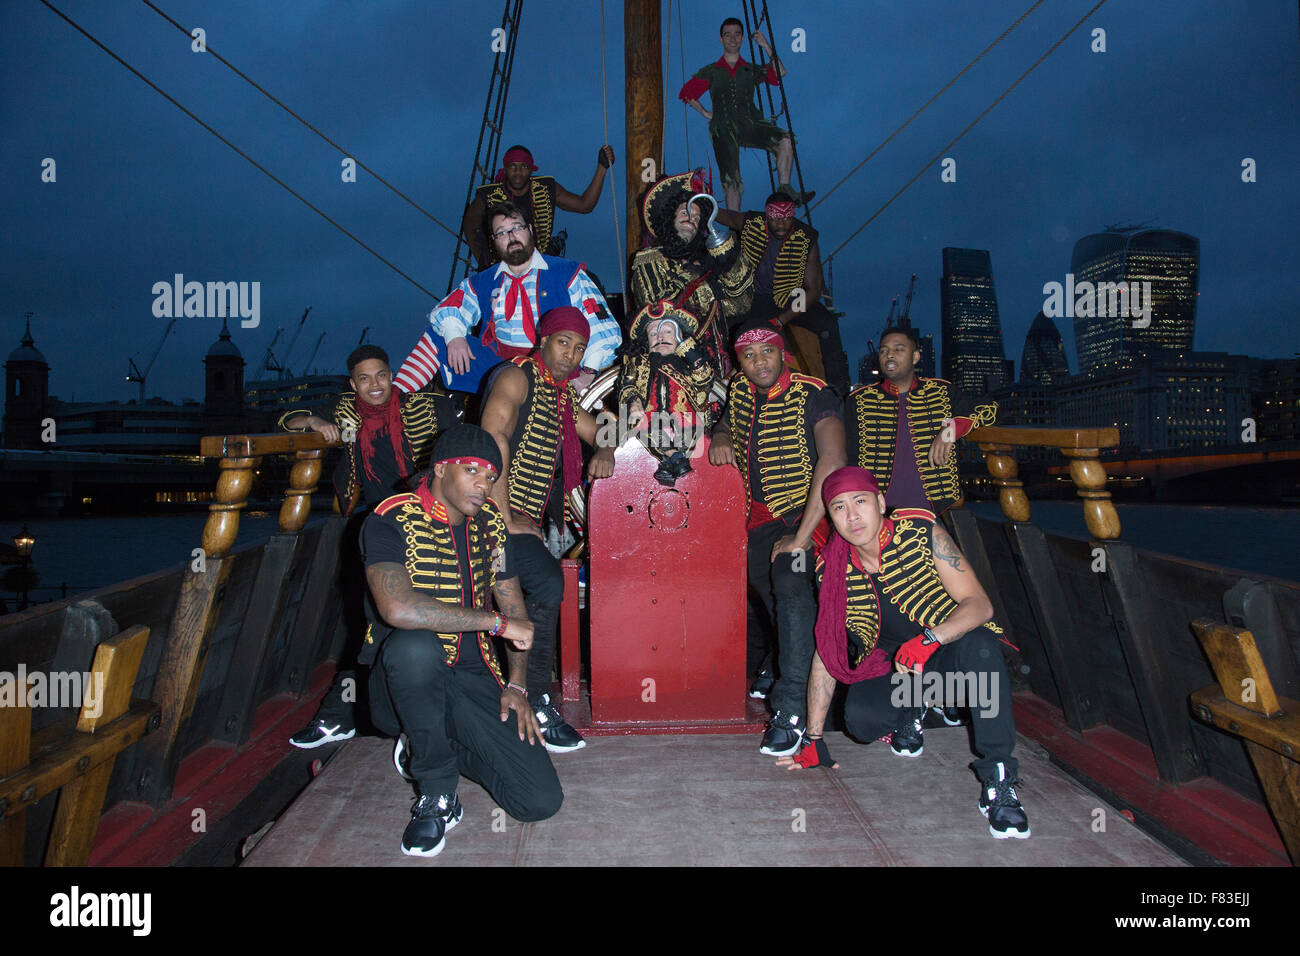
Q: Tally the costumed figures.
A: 12